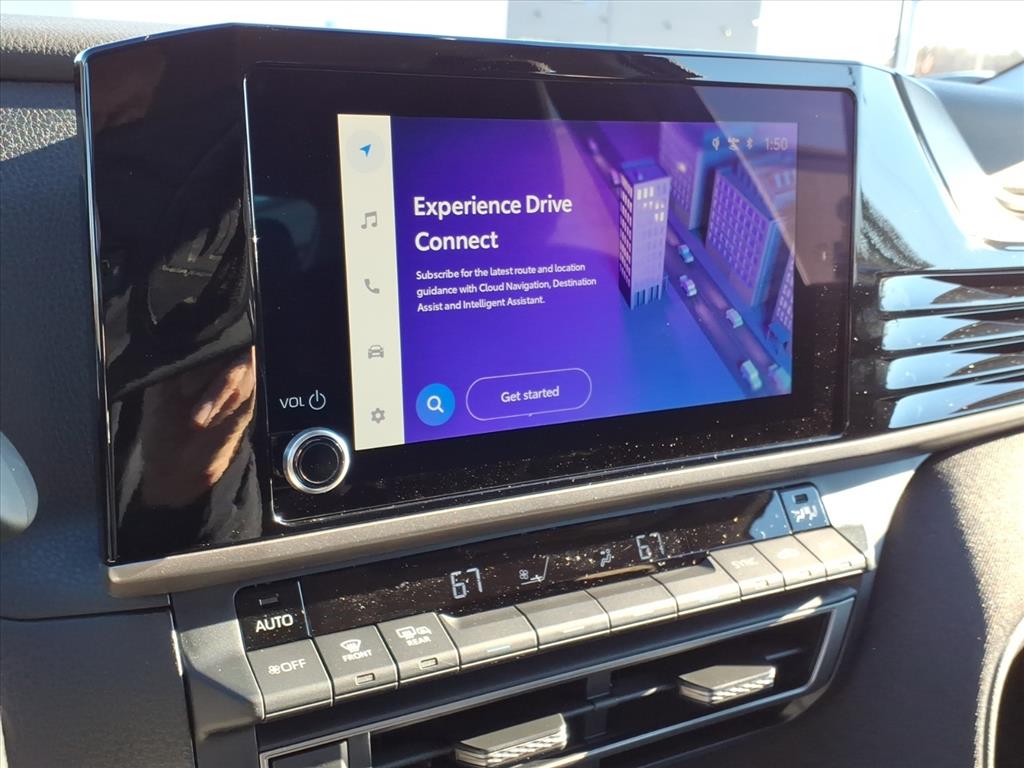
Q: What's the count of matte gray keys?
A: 10